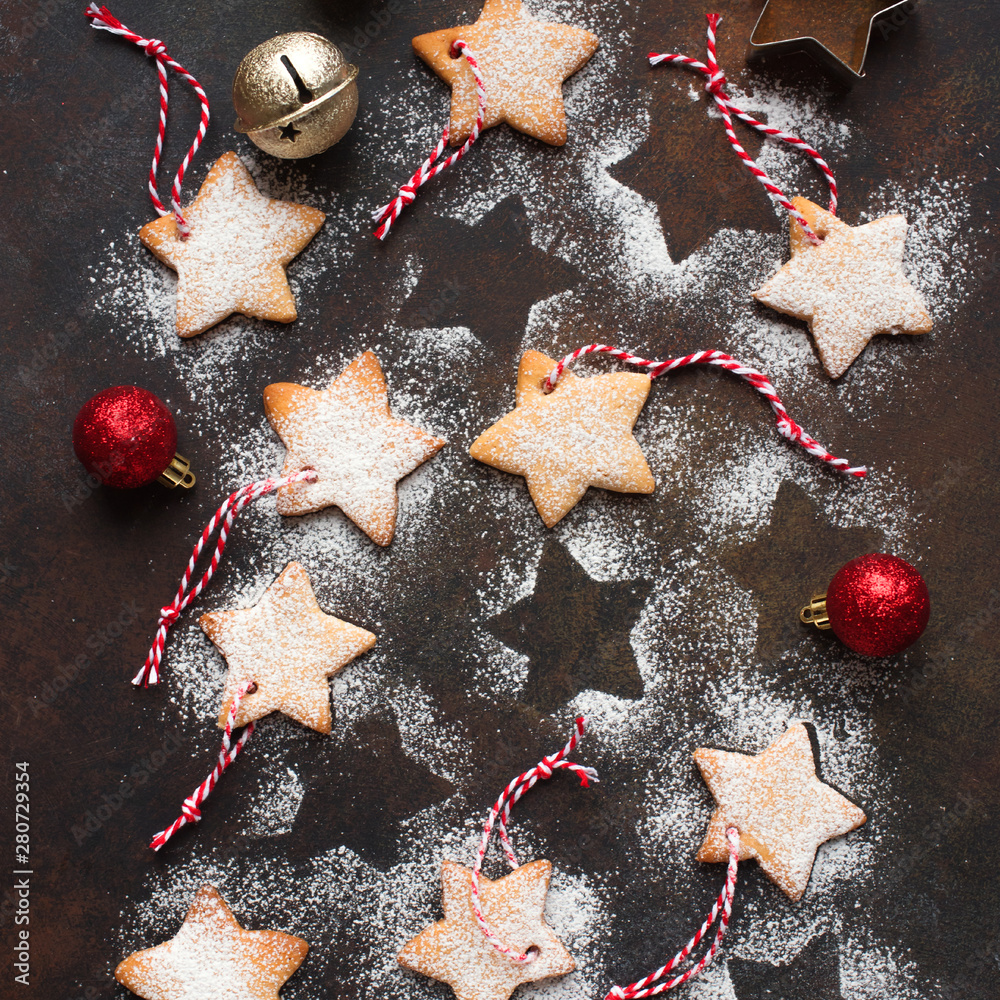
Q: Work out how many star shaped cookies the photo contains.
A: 9